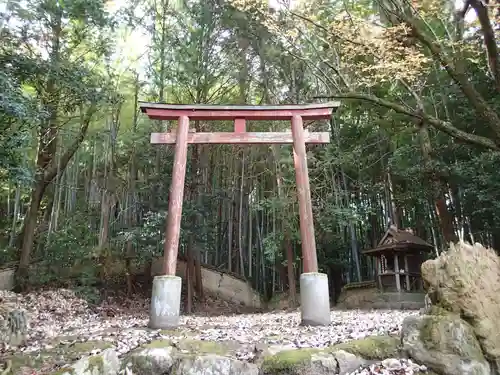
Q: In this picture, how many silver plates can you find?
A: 0